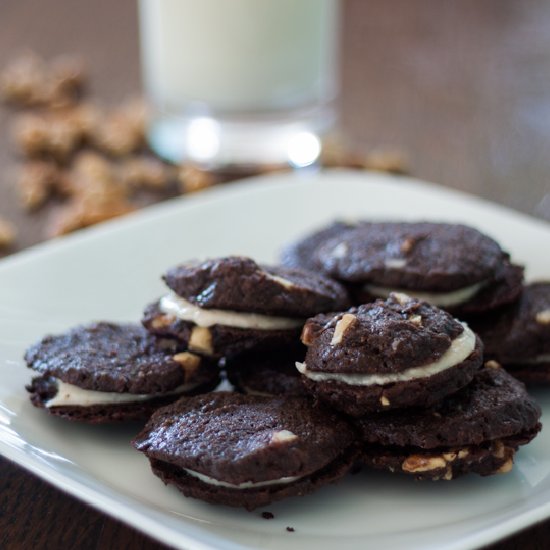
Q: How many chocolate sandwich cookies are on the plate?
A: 8